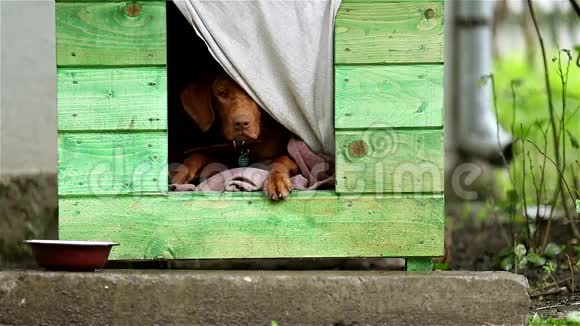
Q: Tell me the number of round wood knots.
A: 3